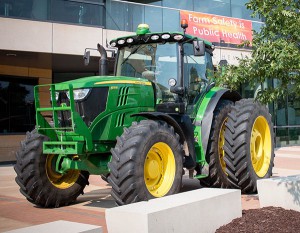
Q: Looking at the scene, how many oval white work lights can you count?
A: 6